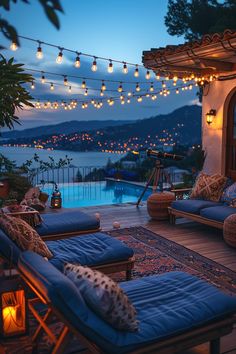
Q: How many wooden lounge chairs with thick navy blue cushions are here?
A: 3